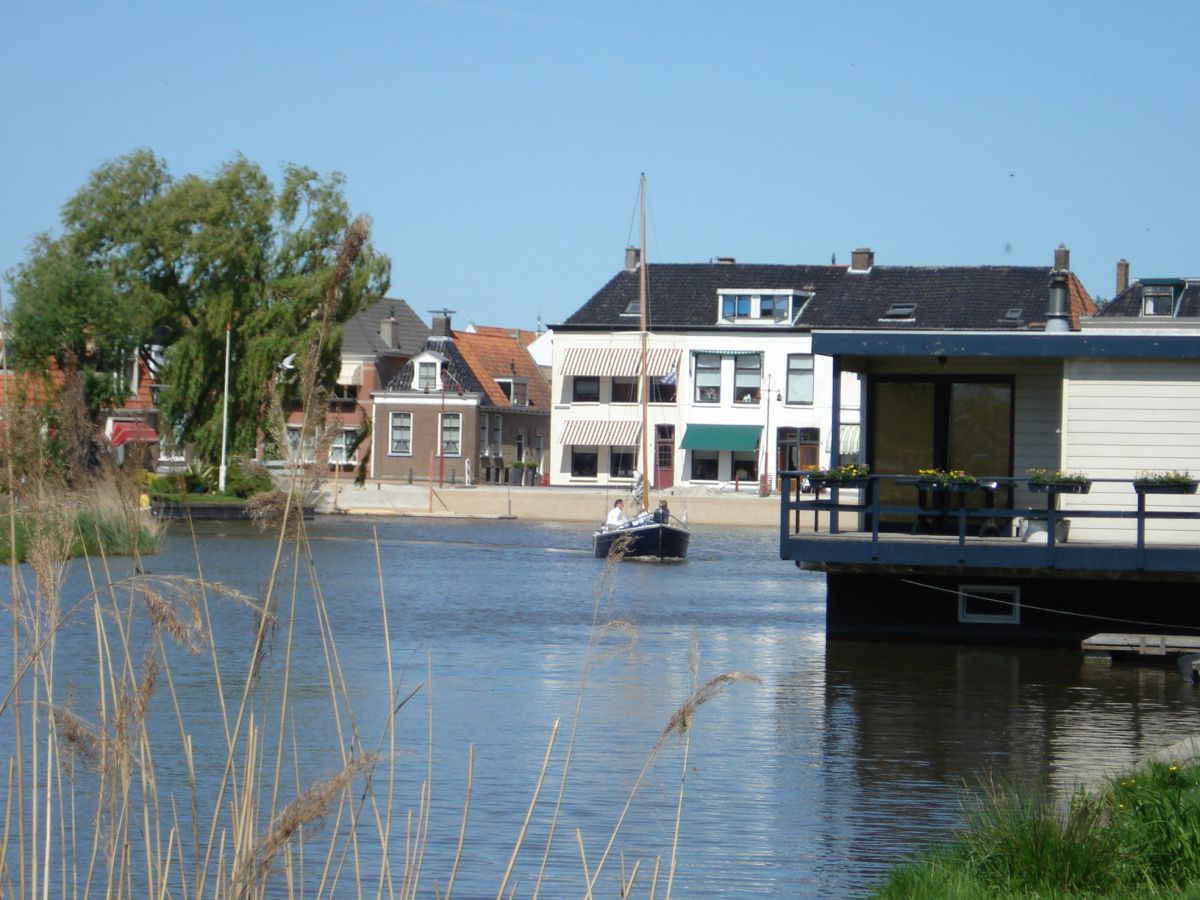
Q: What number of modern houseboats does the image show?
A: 1